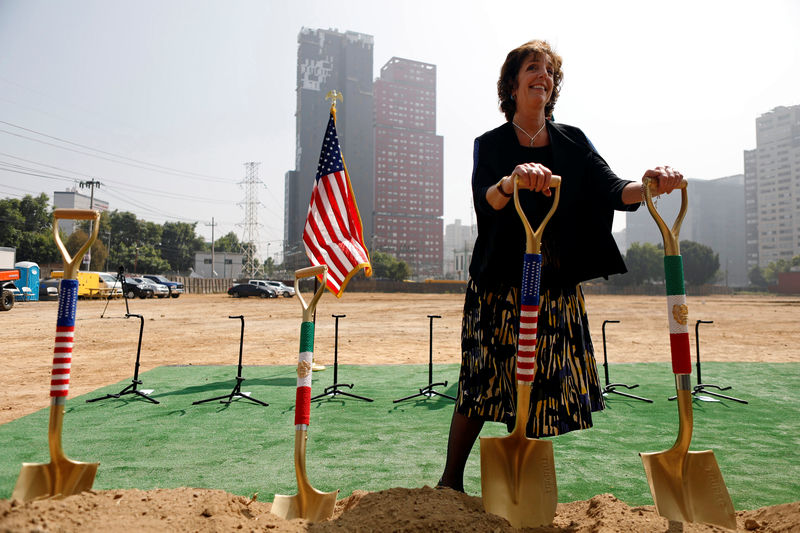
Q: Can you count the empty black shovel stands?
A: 6